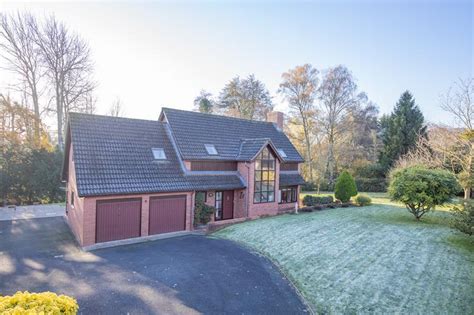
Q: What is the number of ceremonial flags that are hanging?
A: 0